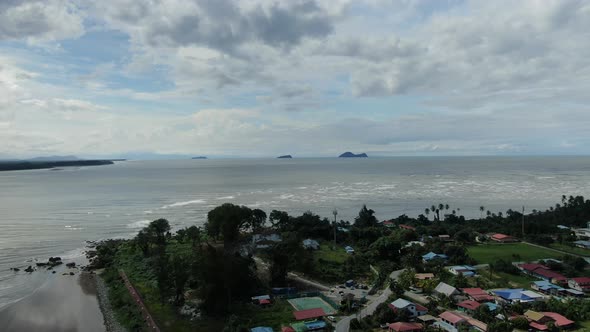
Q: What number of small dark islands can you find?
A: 3